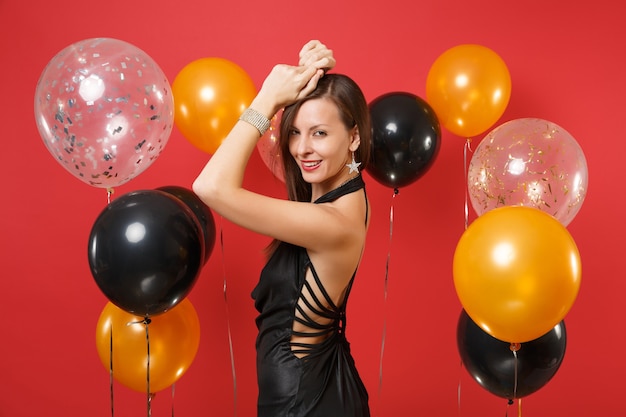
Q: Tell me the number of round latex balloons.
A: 11